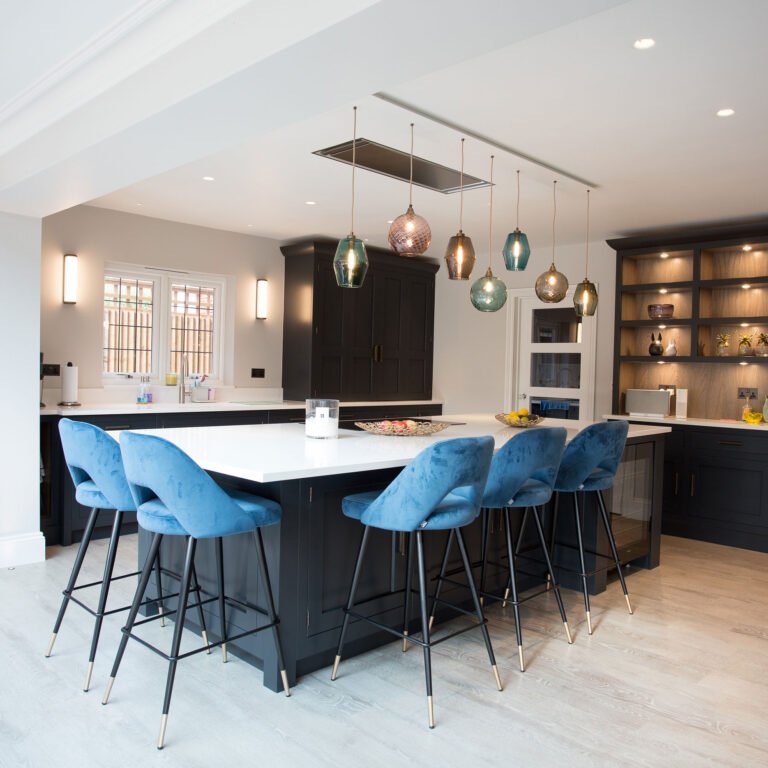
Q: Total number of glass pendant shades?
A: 7